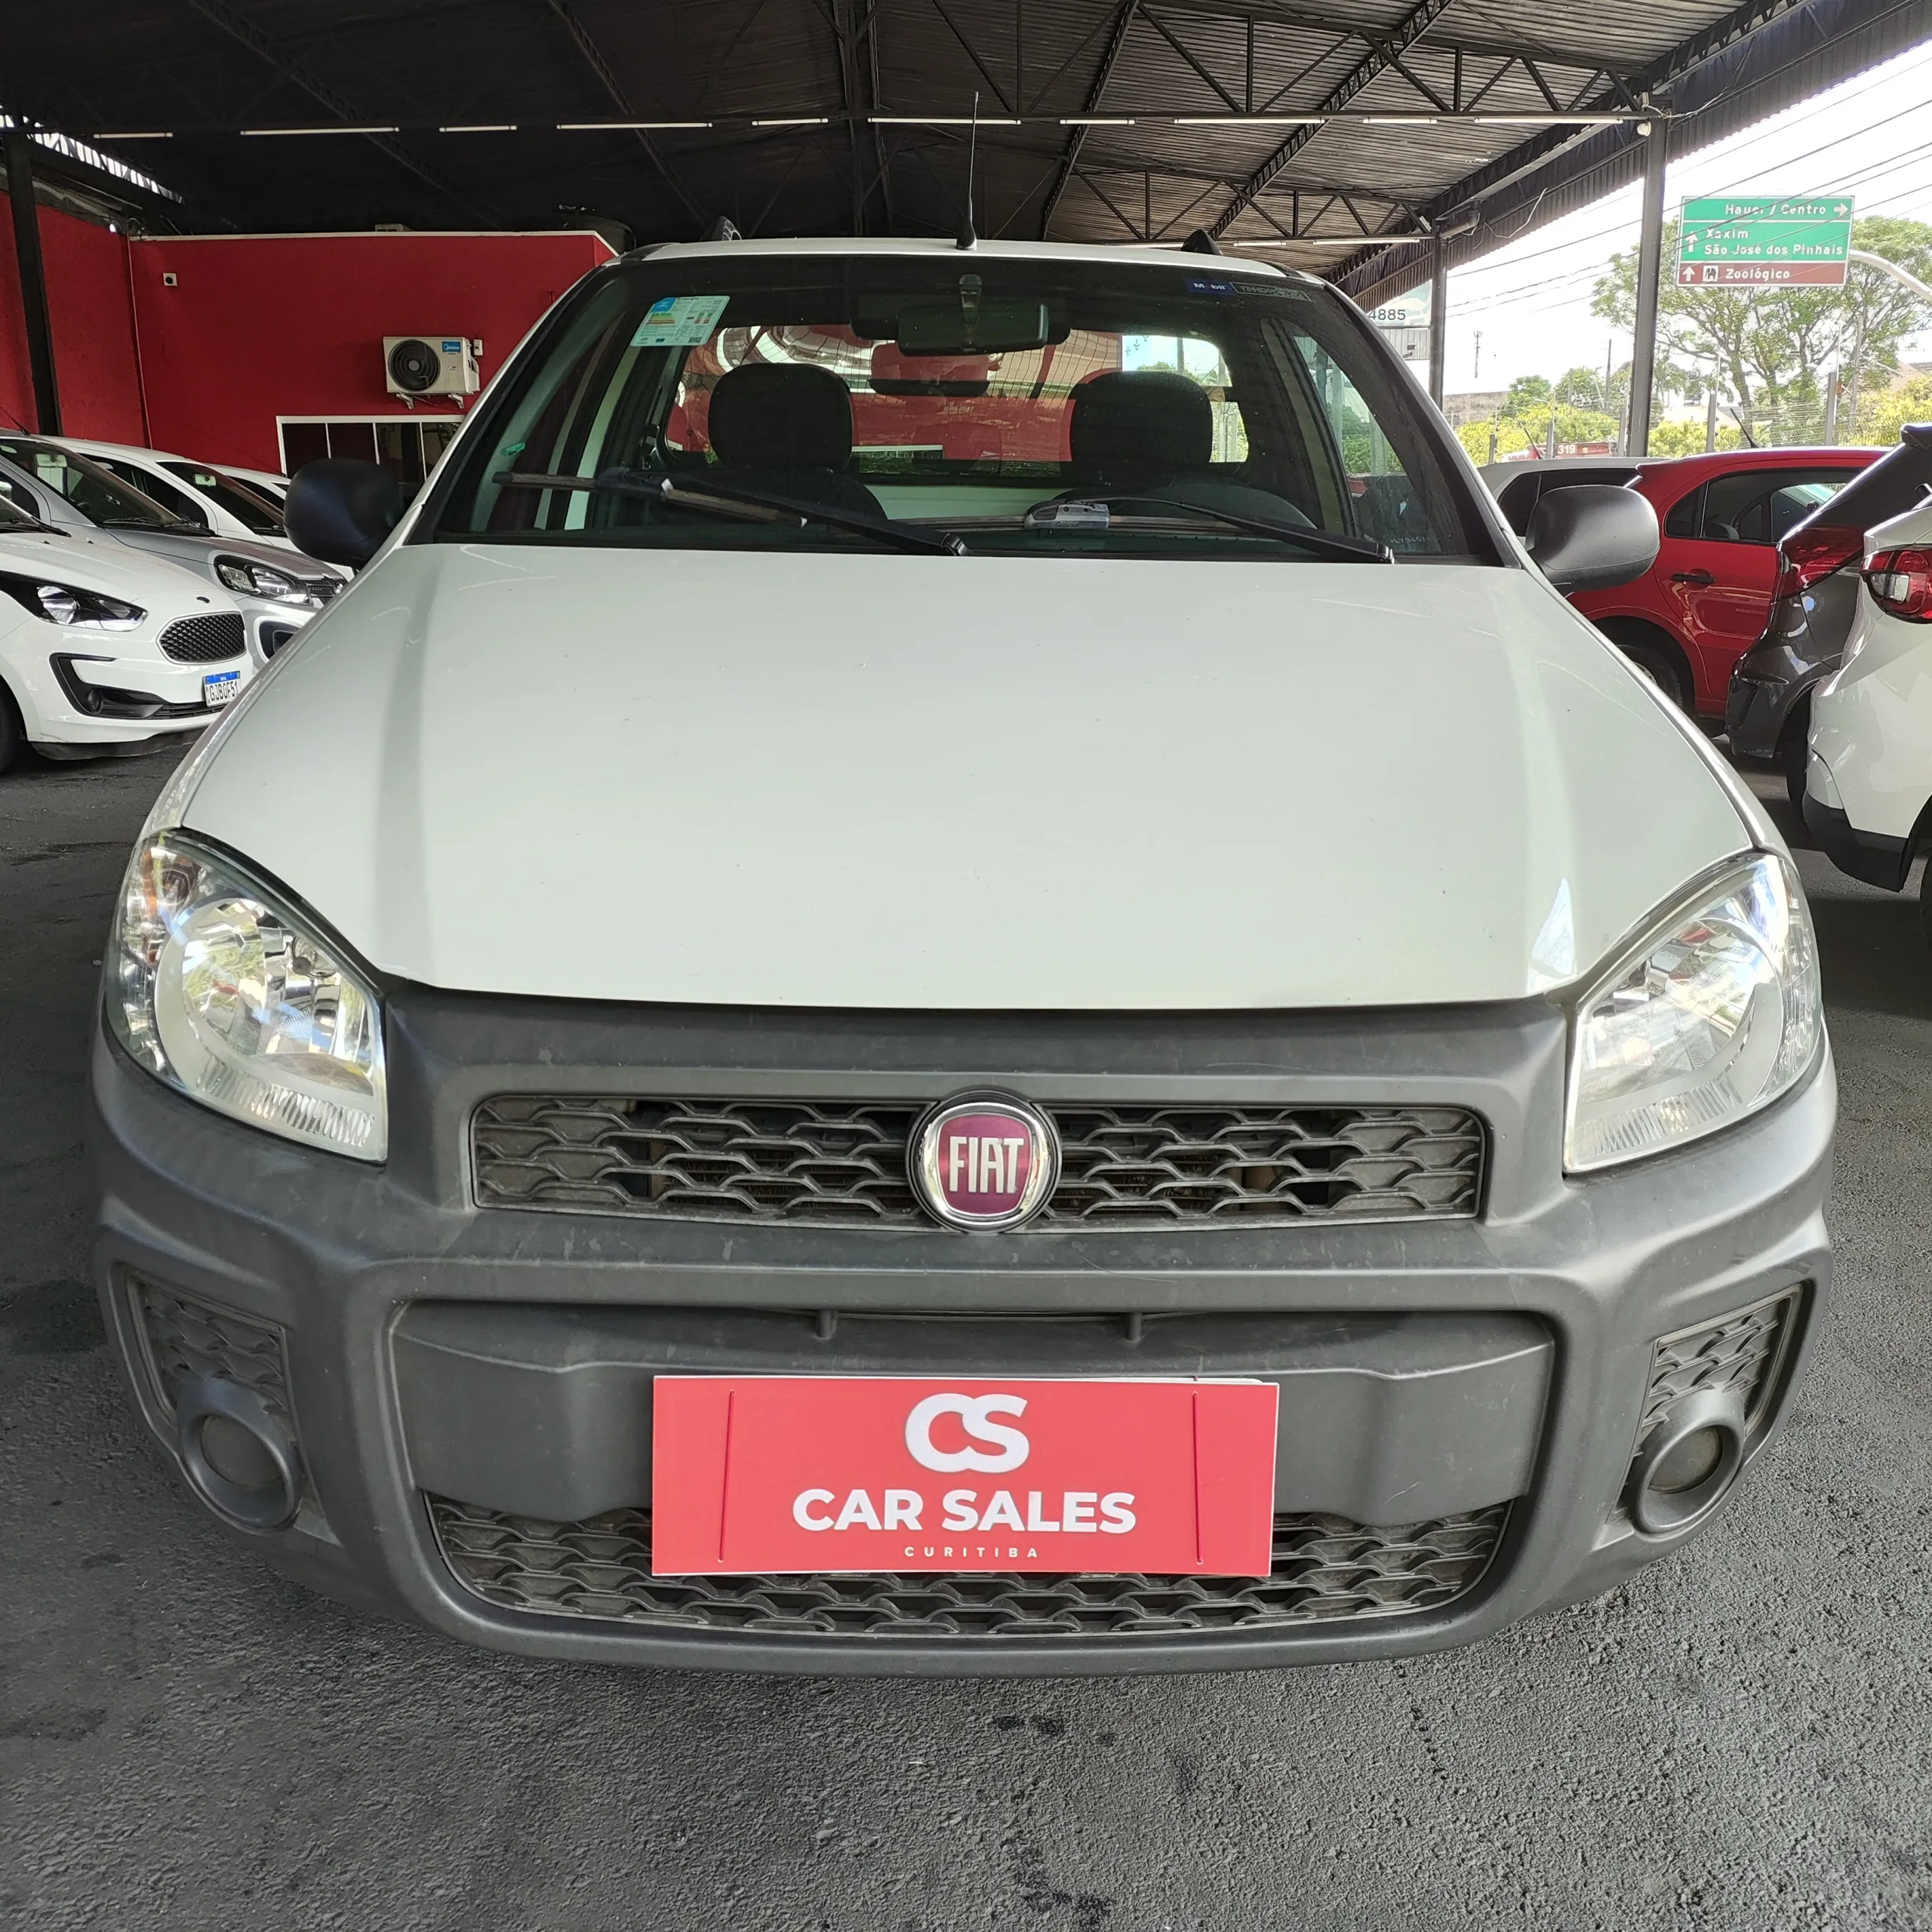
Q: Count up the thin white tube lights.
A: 13